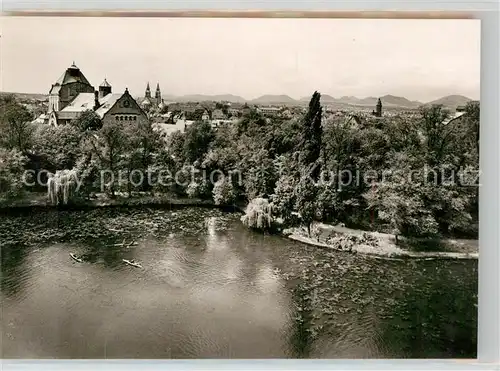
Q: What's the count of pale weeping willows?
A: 2